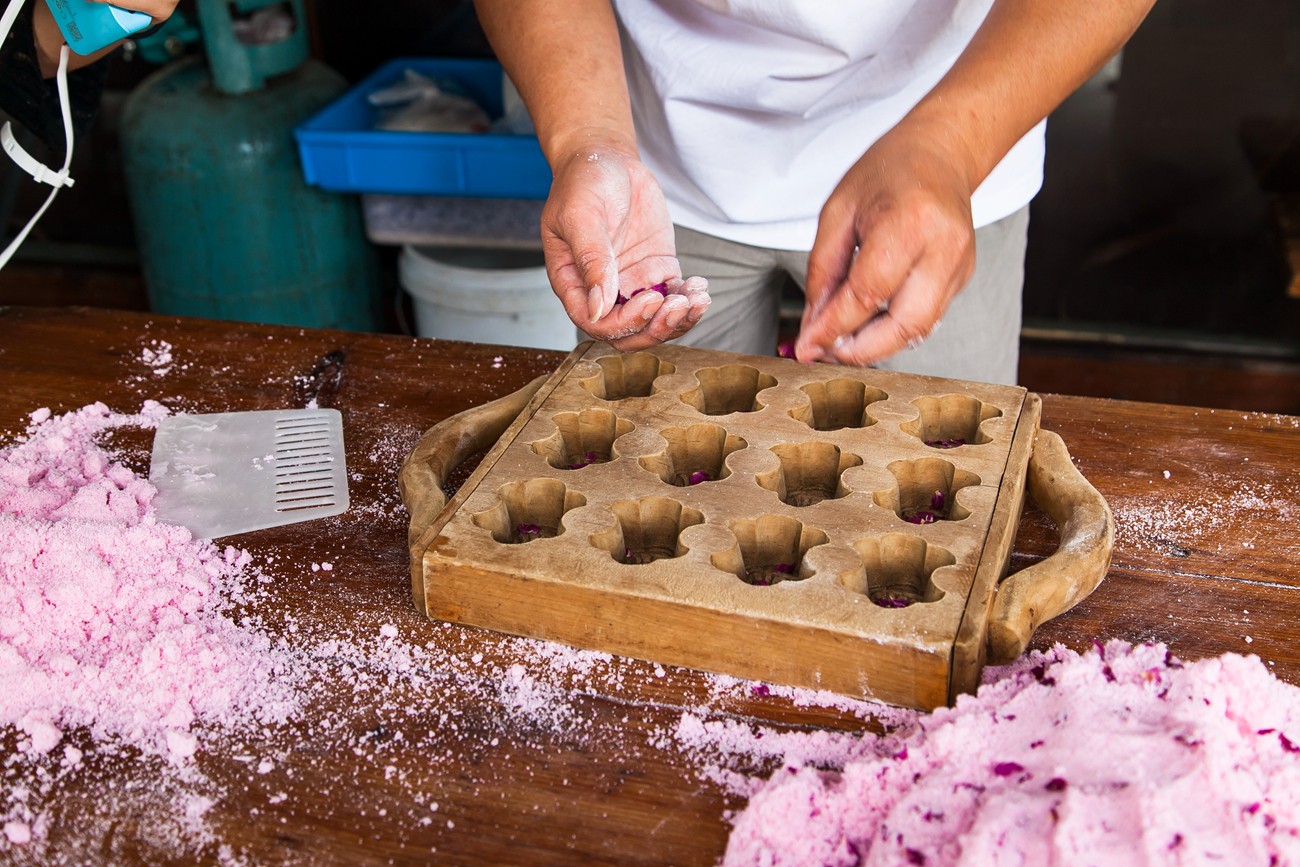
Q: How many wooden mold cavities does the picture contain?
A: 12